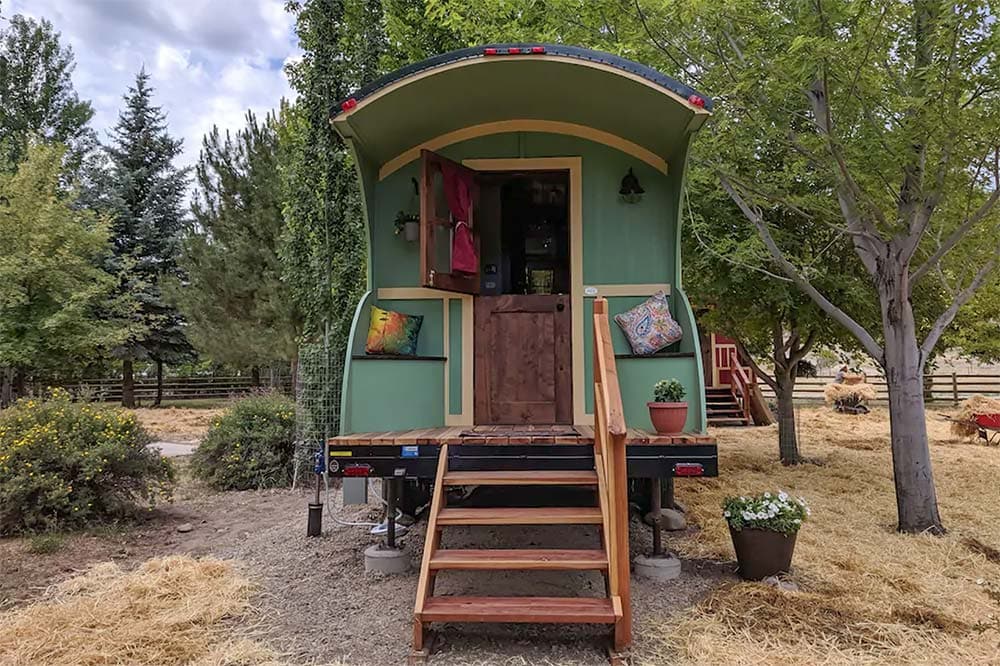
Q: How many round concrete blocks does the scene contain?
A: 2